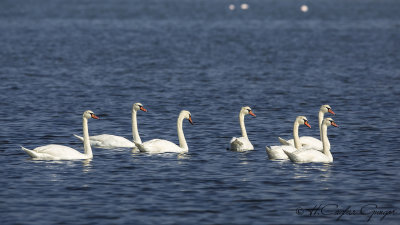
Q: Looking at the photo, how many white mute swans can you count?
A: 7